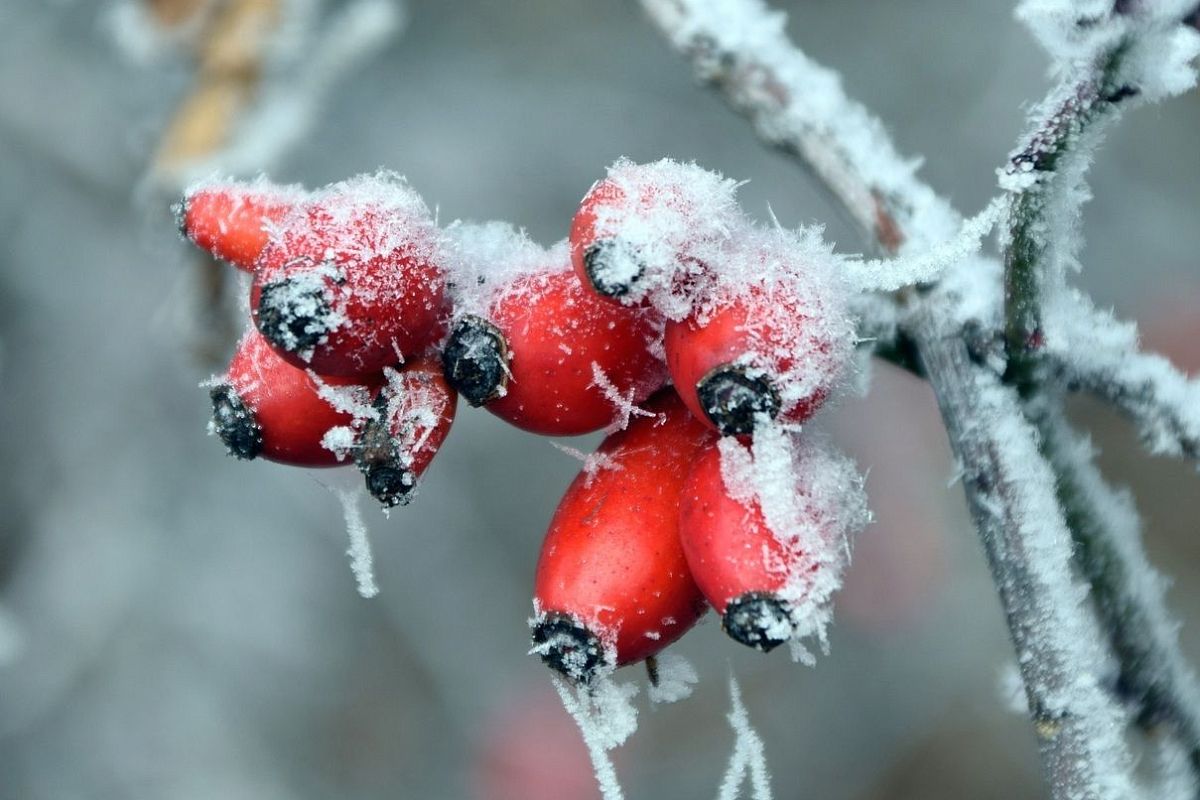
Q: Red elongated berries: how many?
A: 9